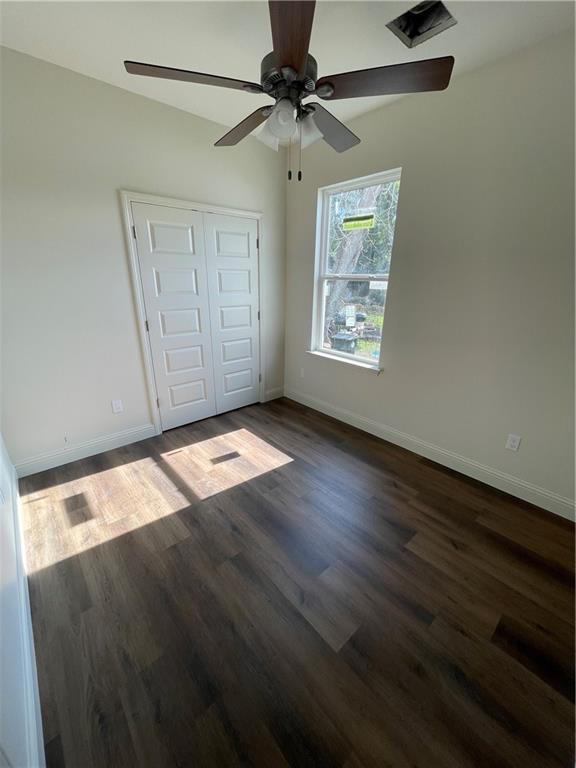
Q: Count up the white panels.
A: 10